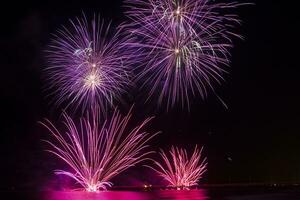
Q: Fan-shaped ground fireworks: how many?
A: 2